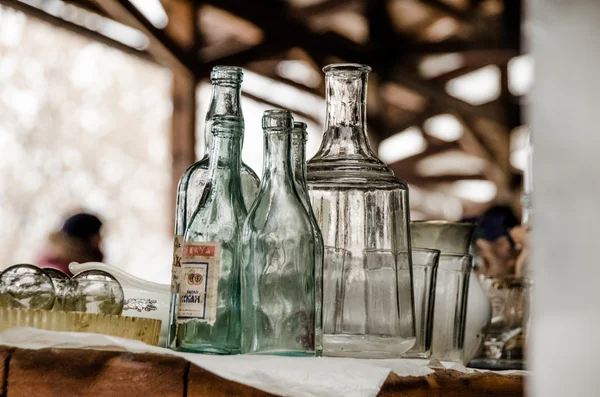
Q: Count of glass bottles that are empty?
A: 5